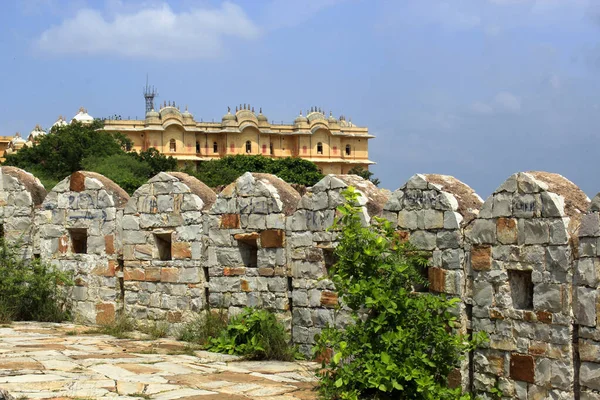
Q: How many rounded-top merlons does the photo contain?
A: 8